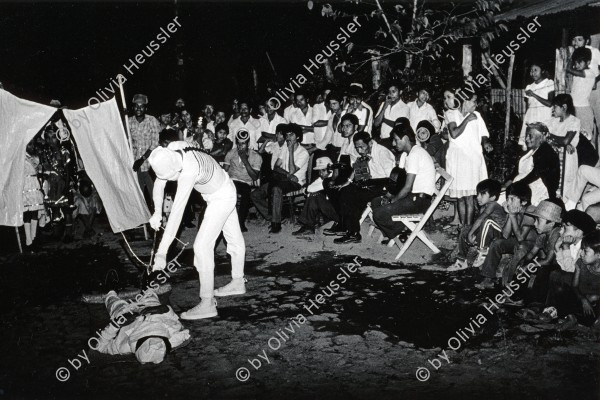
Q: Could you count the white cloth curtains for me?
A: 2